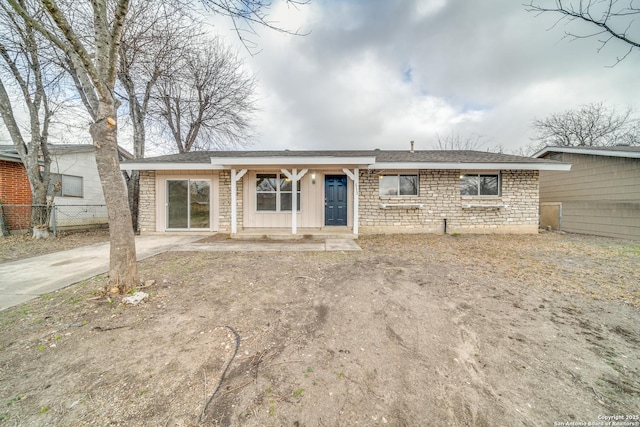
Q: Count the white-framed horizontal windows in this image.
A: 2